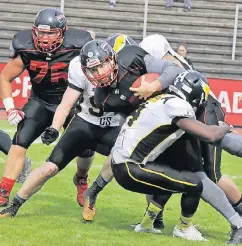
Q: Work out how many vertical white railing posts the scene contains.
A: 3